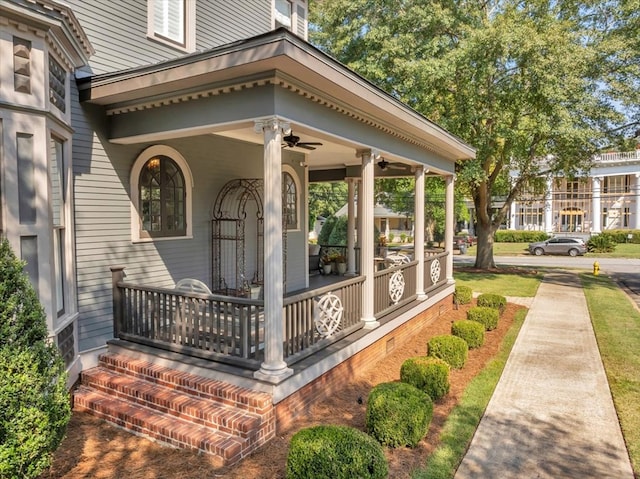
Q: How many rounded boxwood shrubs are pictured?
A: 8